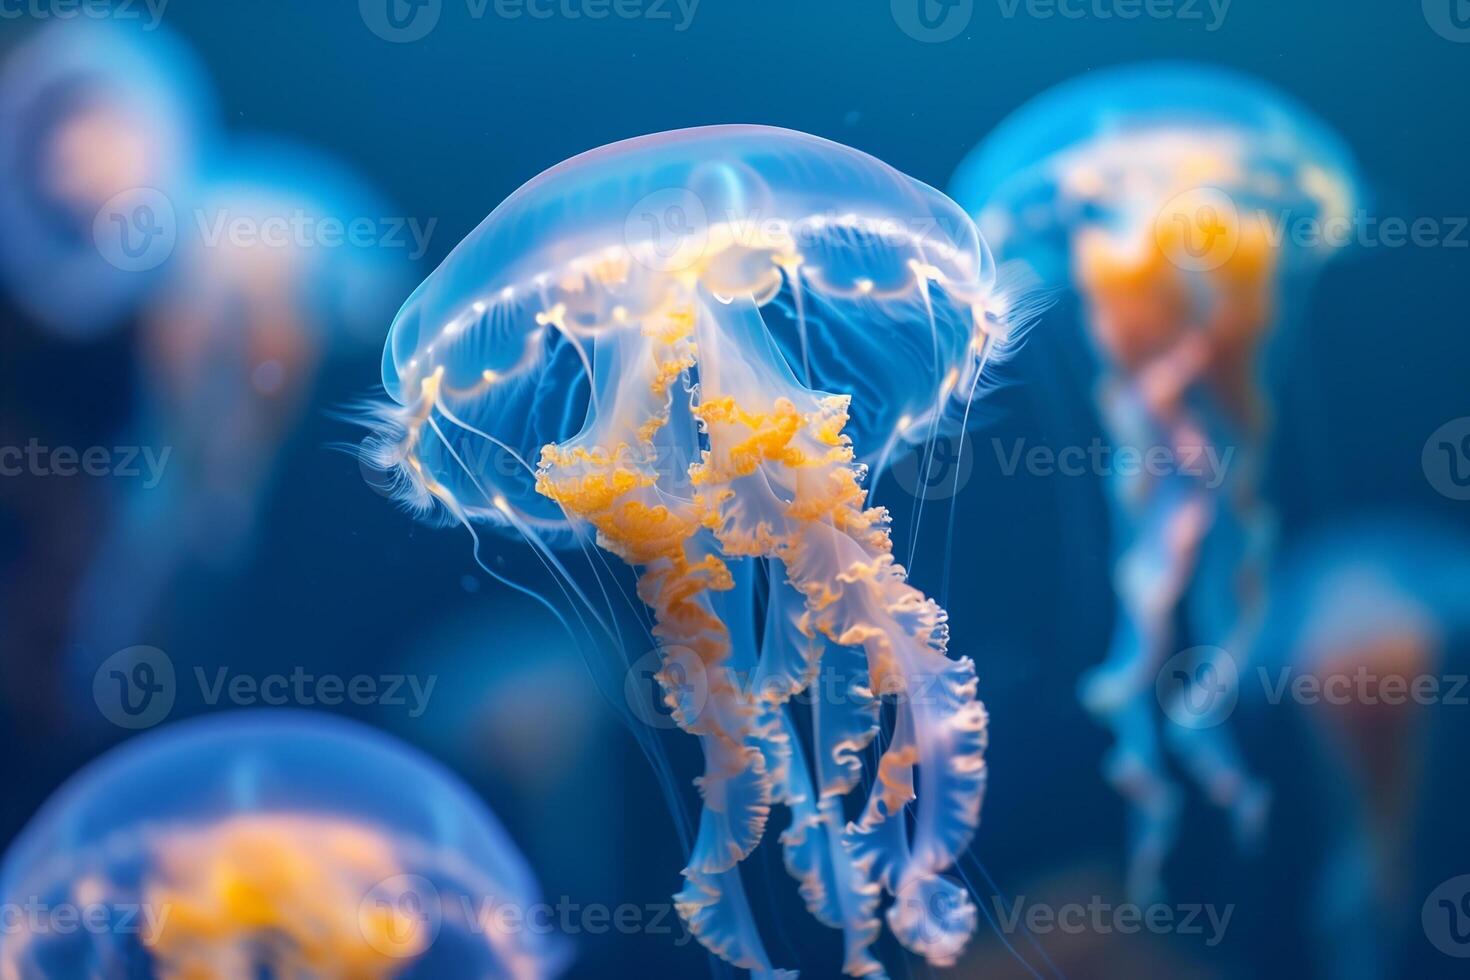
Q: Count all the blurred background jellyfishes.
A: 6